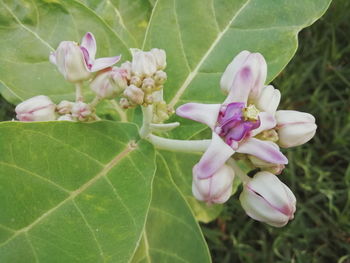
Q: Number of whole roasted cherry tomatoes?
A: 0